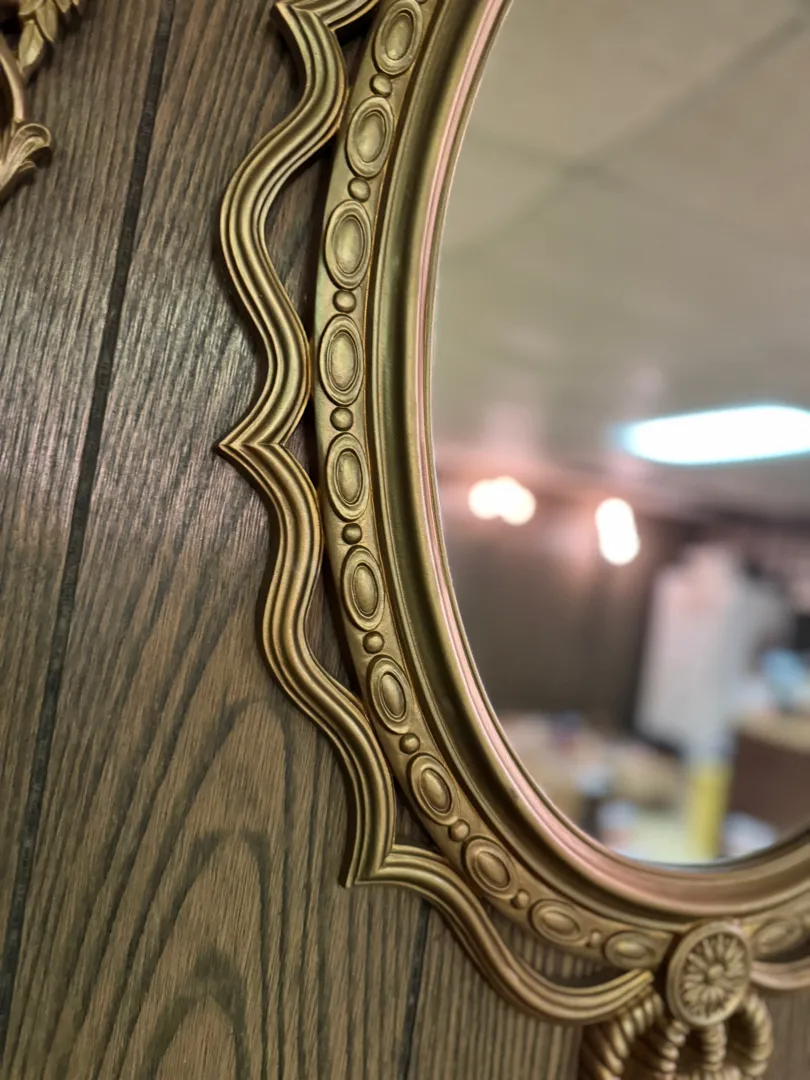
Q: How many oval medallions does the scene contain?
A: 12